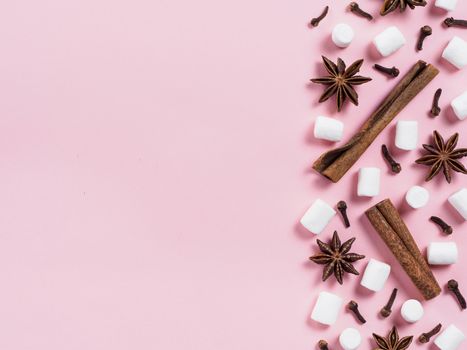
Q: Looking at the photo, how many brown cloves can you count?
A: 14